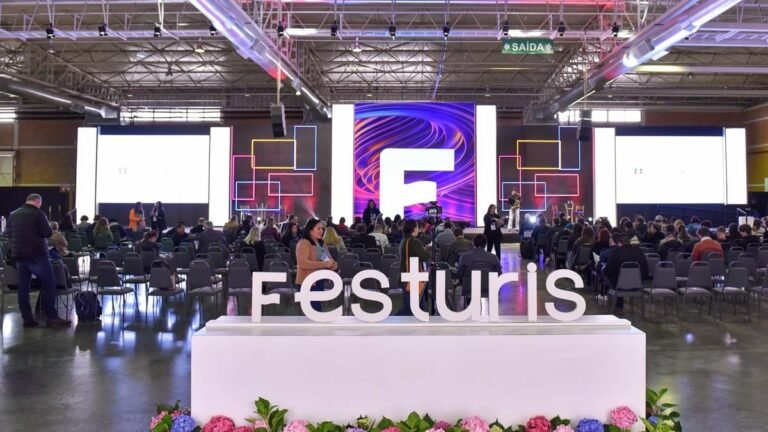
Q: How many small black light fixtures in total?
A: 11